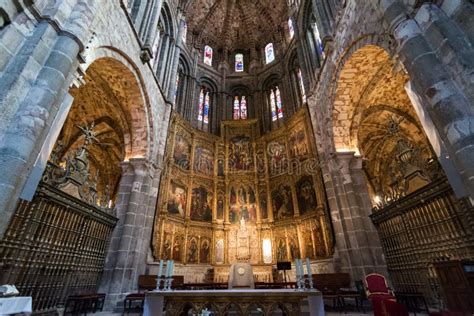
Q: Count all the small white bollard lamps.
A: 0